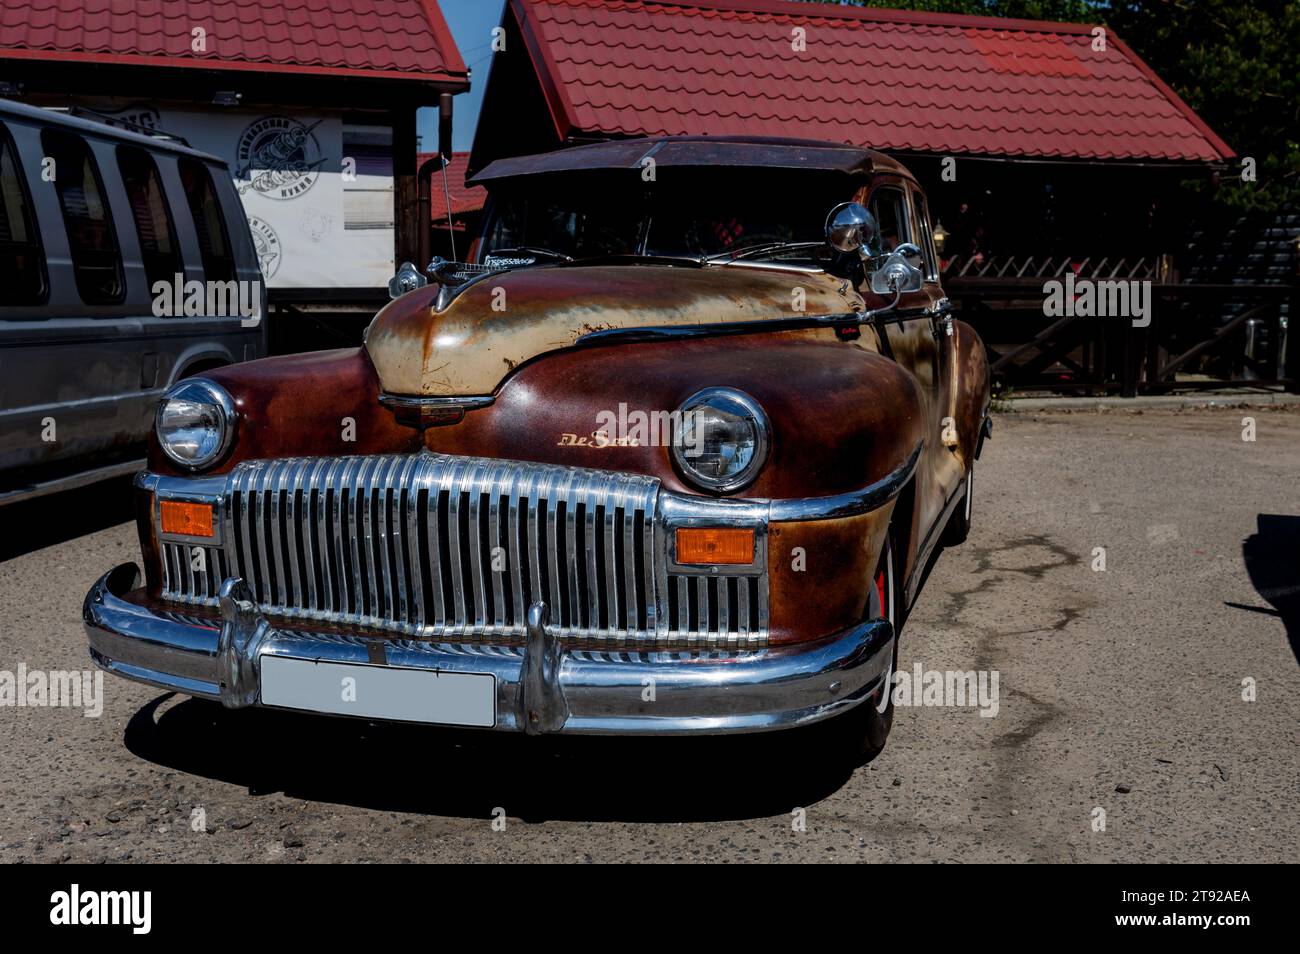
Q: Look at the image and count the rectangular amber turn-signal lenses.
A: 2